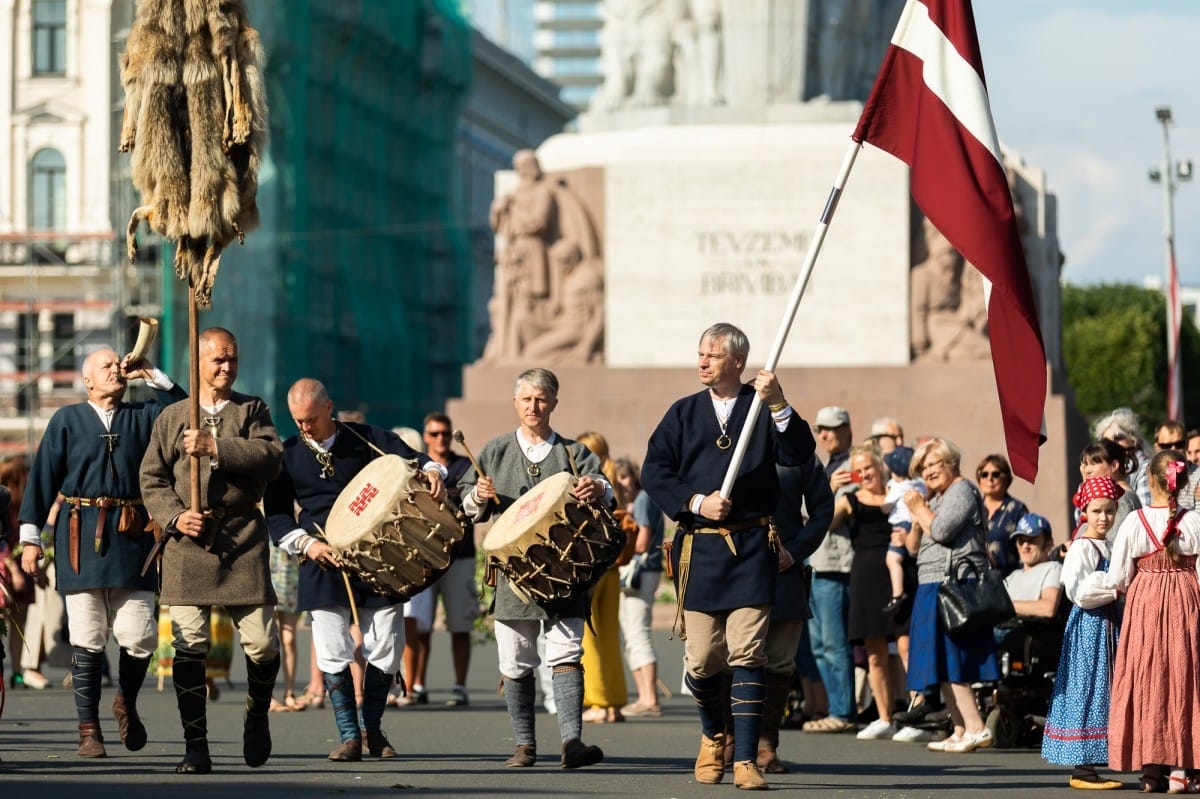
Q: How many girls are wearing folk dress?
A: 2